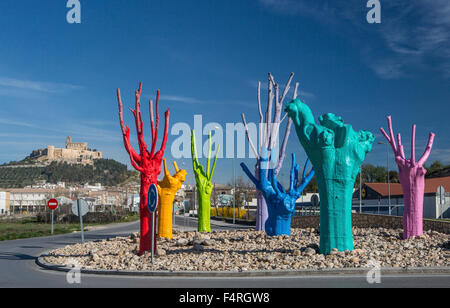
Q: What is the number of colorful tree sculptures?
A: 7